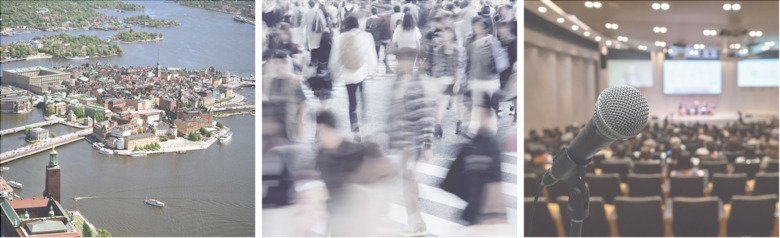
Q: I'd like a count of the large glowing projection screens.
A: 3